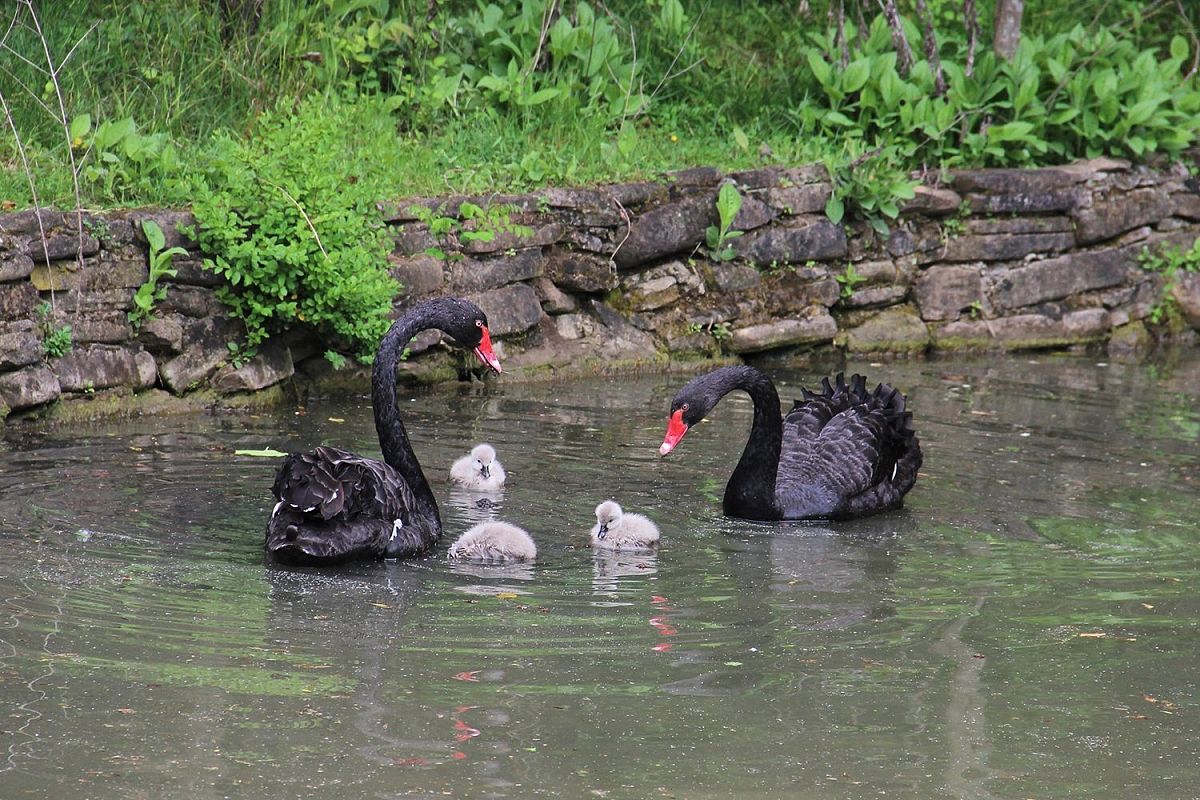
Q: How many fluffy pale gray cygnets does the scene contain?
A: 3